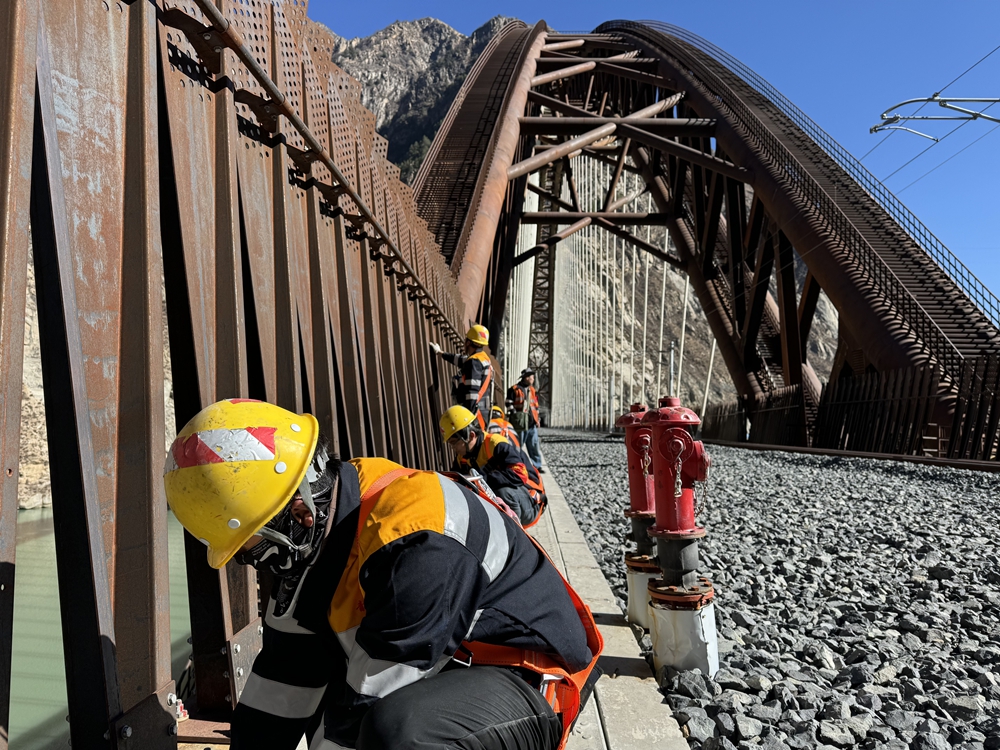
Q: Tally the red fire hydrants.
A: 2